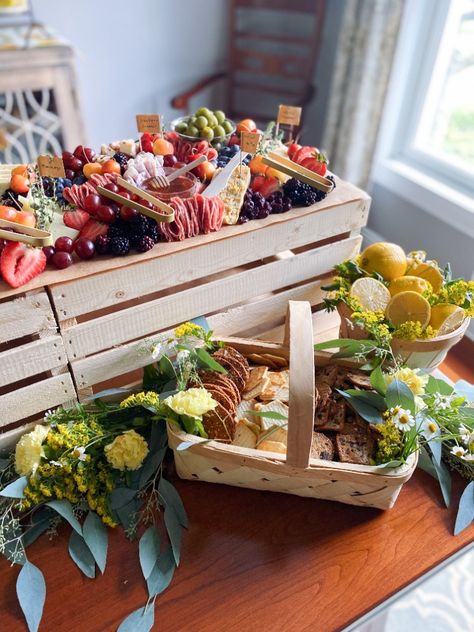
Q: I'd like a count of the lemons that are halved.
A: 3